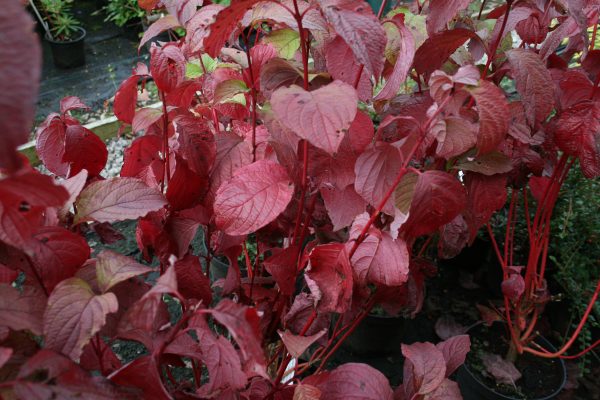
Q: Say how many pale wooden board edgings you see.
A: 1